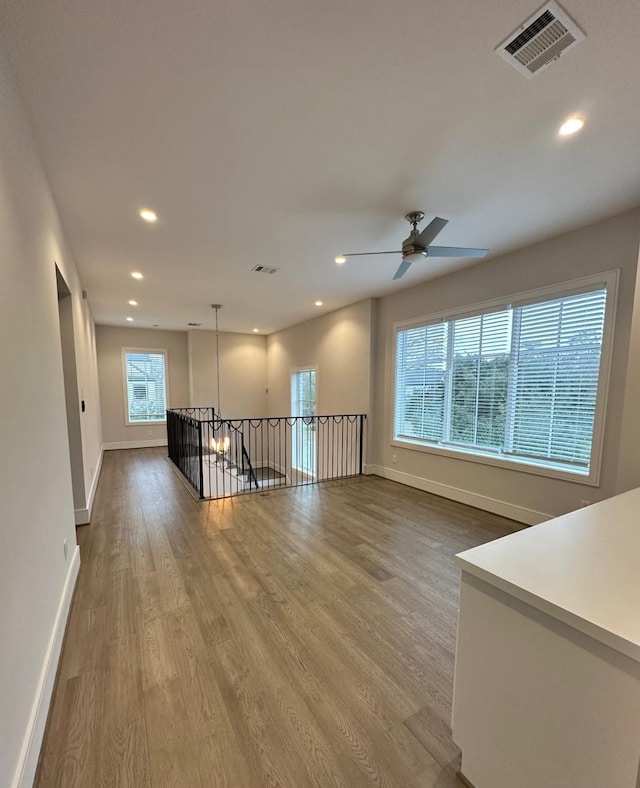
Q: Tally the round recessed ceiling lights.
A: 8